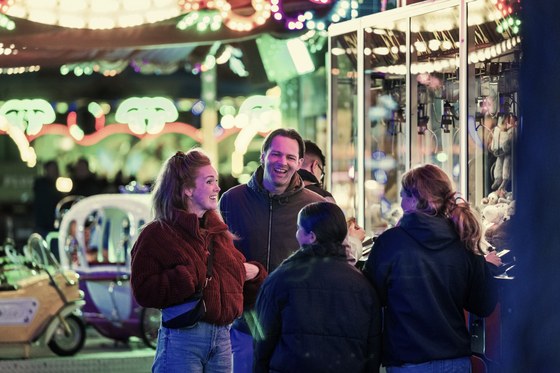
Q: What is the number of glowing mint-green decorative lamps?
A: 3